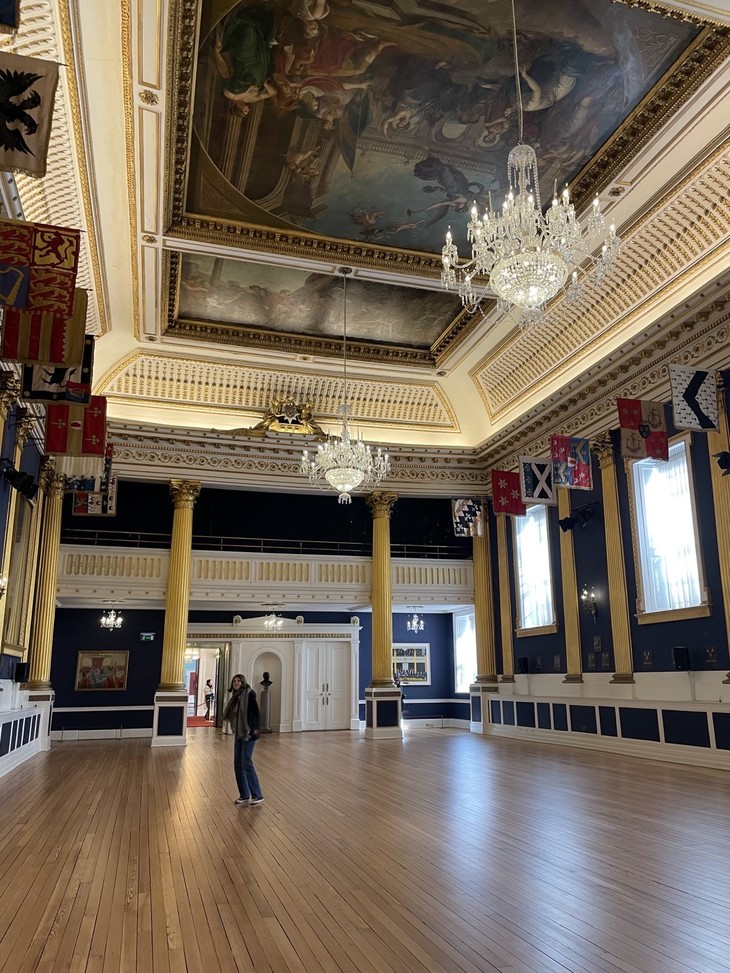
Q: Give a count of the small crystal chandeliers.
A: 3